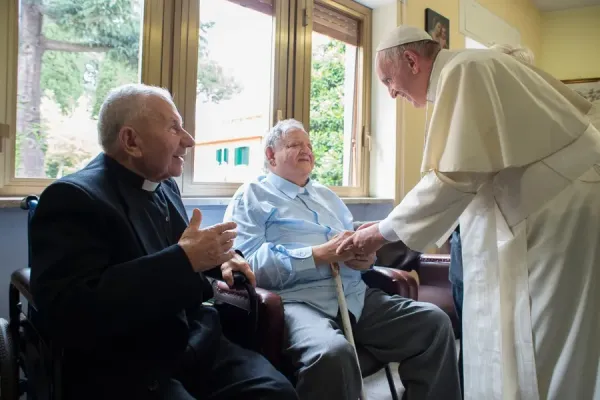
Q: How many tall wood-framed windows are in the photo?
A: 3